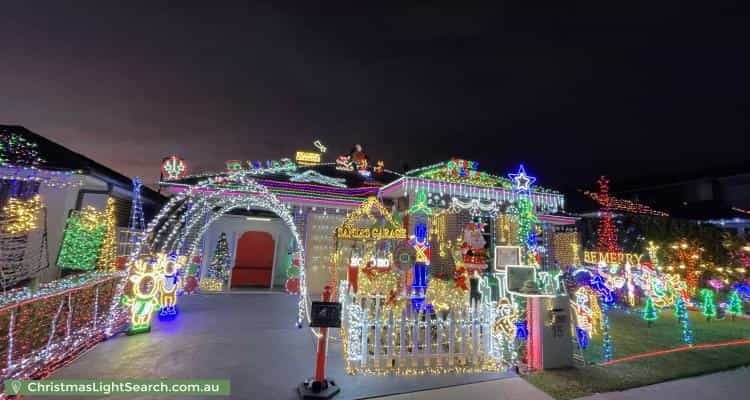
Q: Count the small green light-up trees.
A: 4